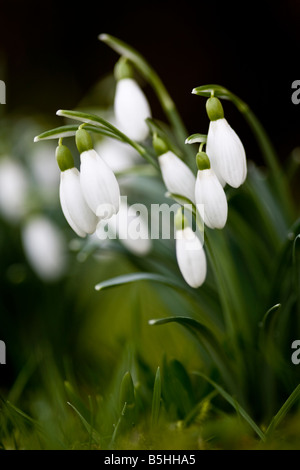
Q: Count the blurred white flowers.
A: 5